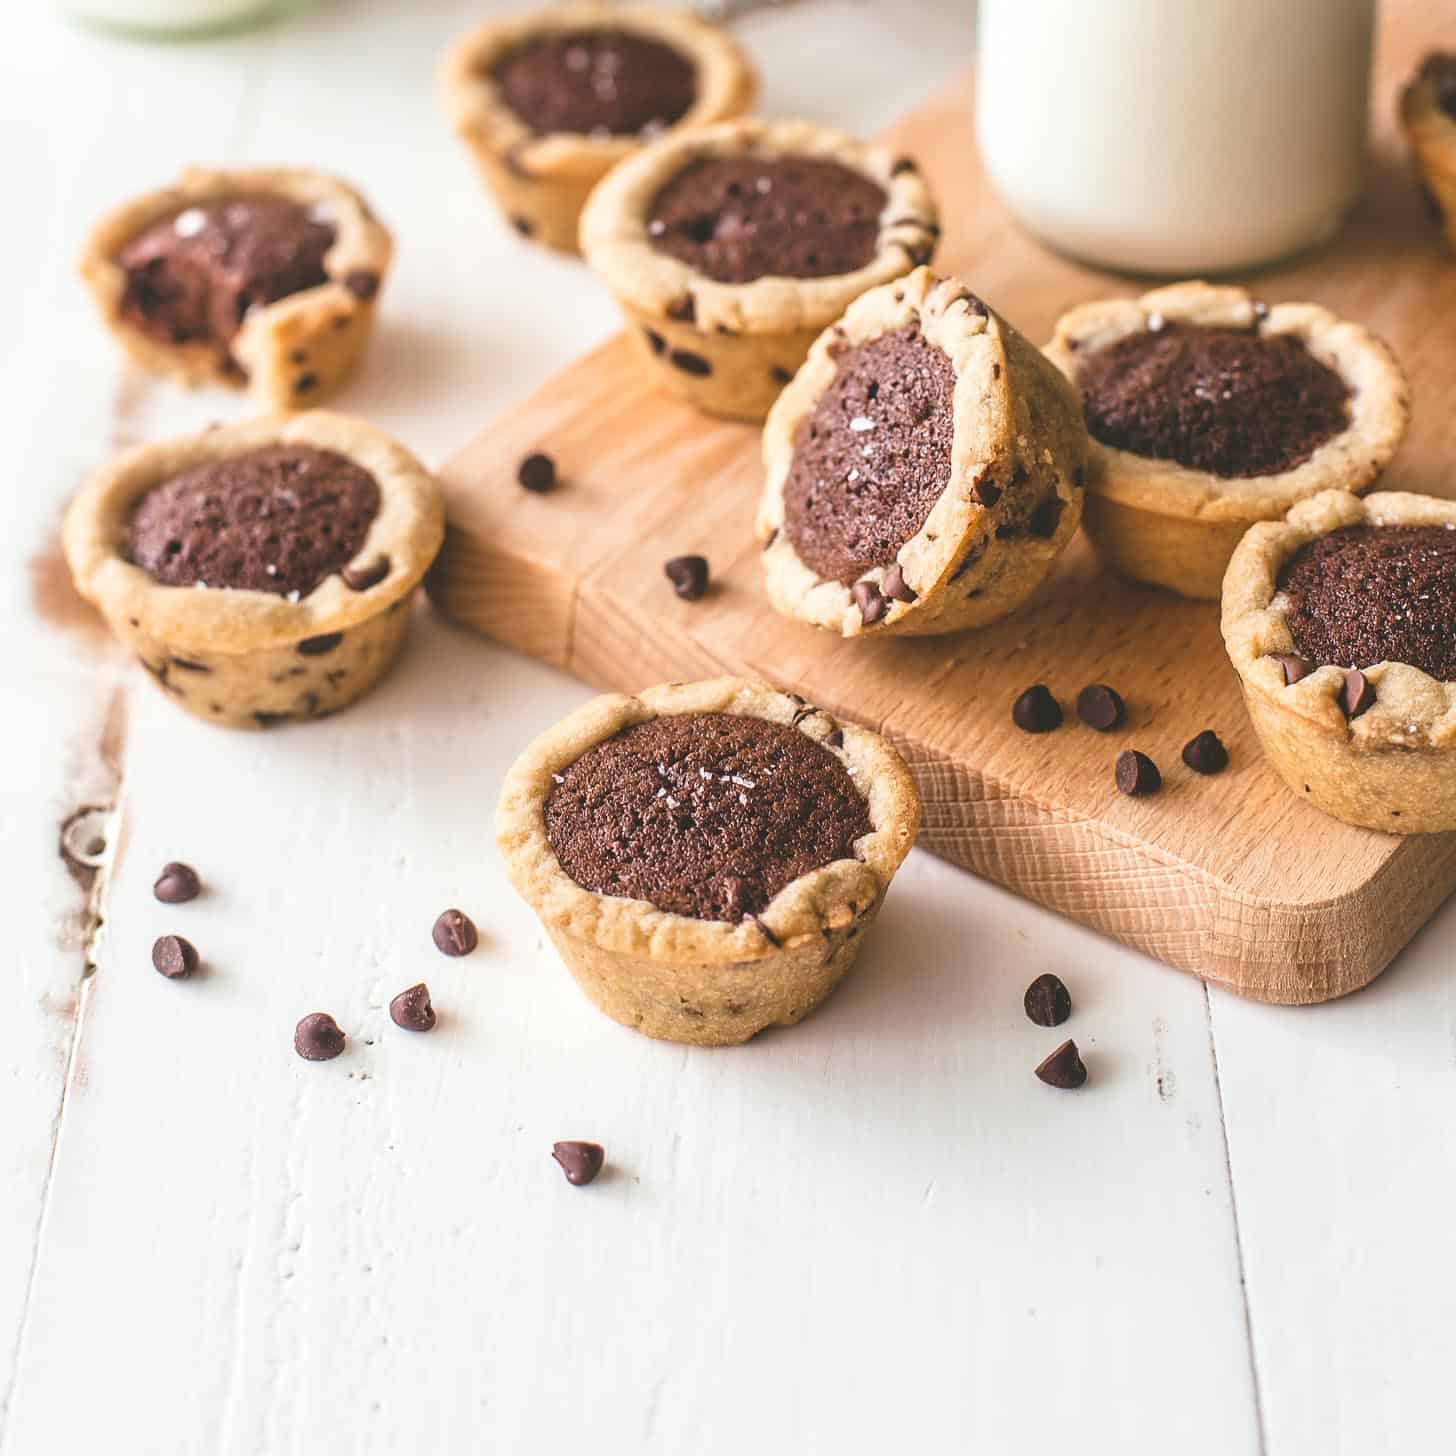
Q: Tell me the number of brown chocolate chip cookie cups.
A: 9